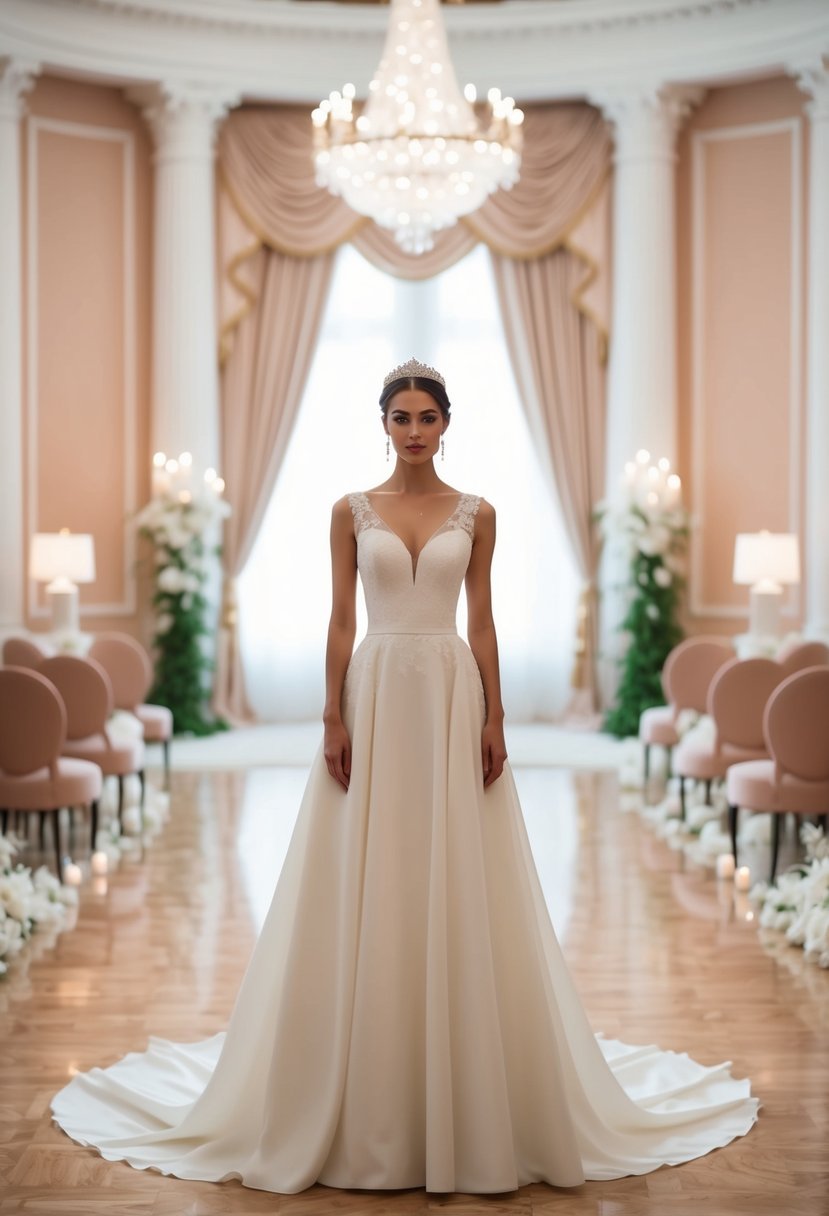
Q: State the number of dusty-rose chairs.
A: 8